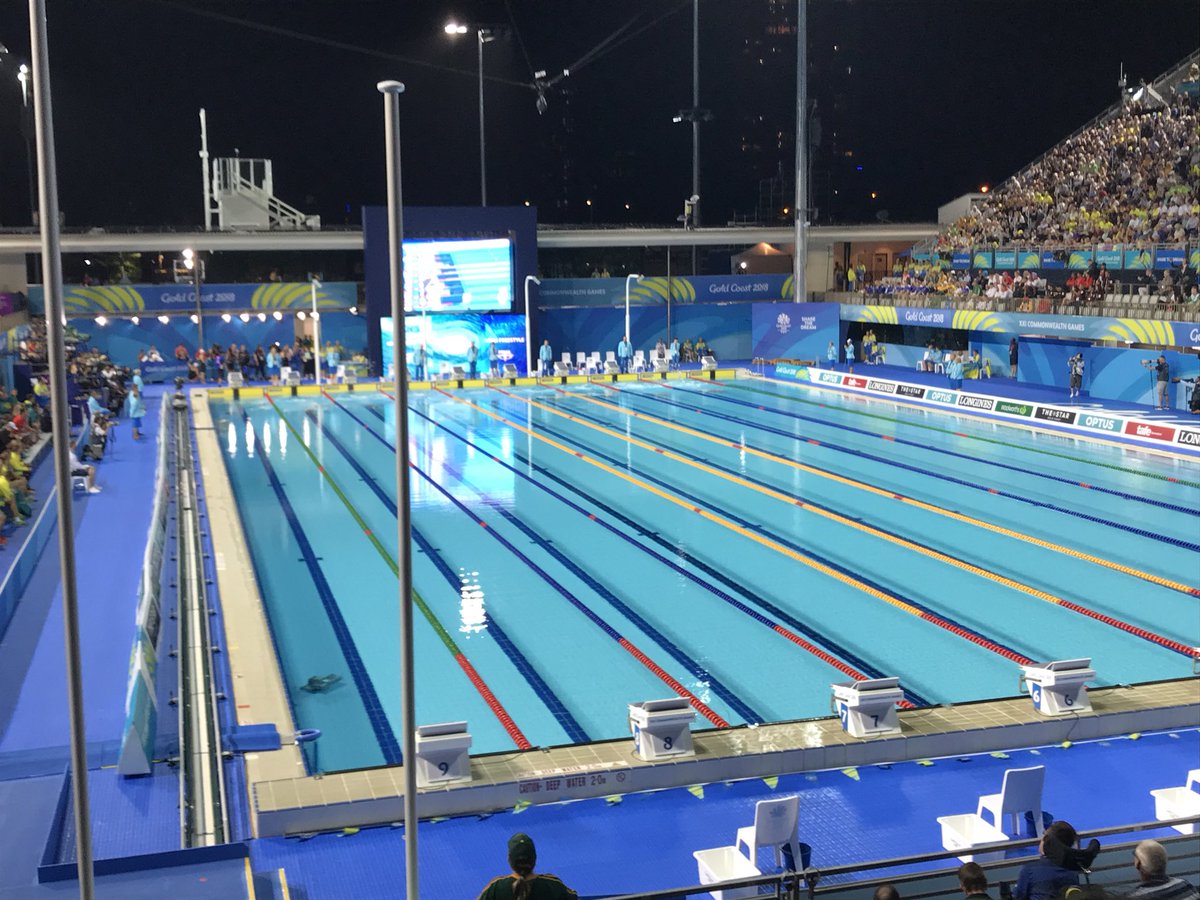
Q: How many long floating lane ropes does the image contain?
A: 9